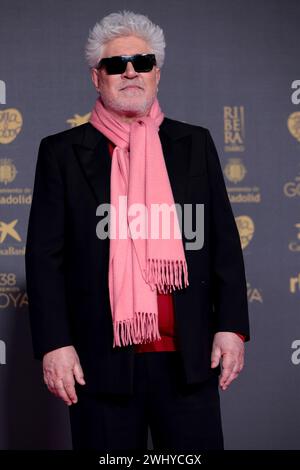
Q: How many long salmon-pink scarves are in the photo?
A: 1